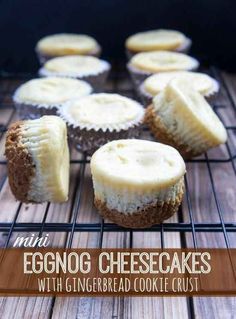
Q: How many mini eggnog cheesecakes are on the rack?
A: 10